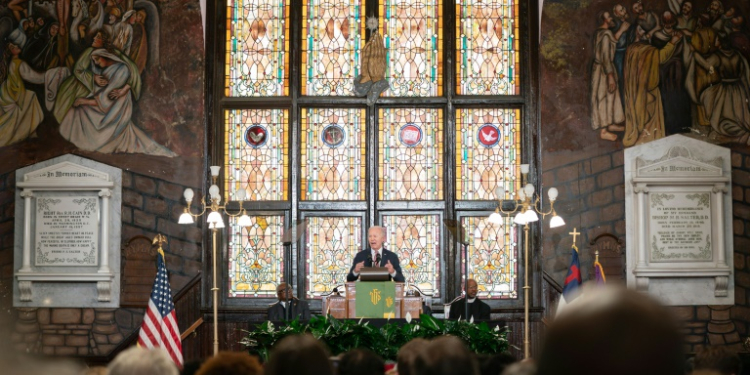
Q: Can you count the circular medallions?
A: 4